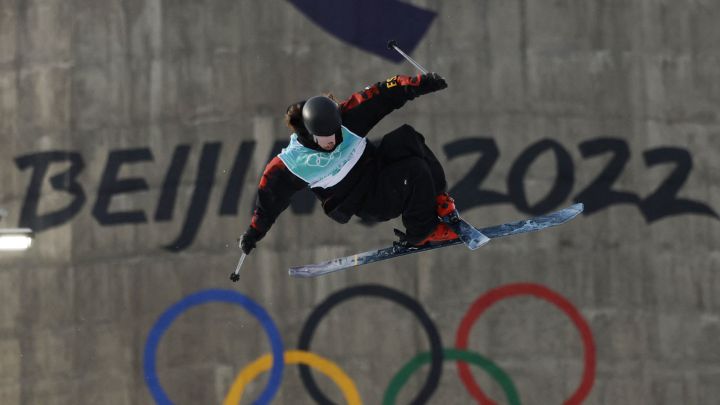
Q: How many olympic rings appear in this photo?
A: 5